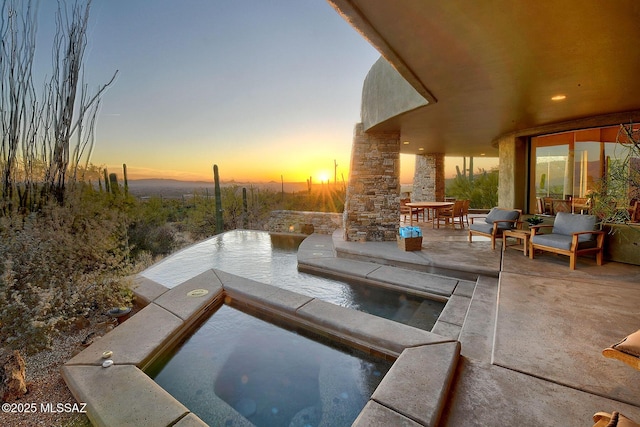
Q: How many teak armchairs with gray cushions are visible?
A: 2